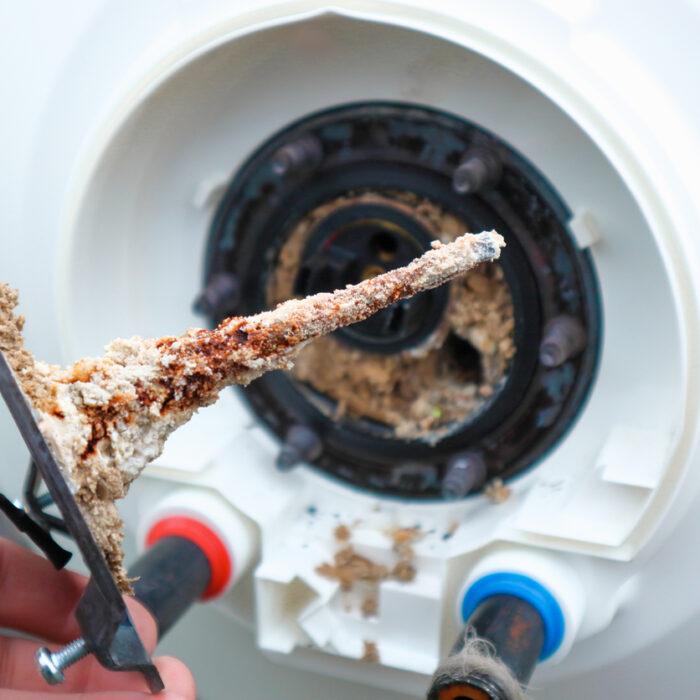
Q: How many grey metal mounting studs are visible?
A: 6